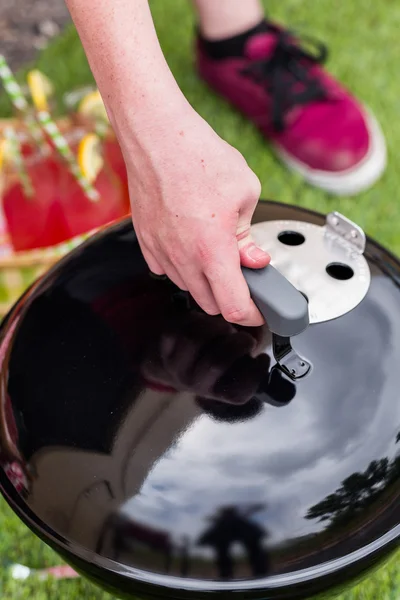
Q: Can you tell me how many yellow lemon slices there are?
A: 4